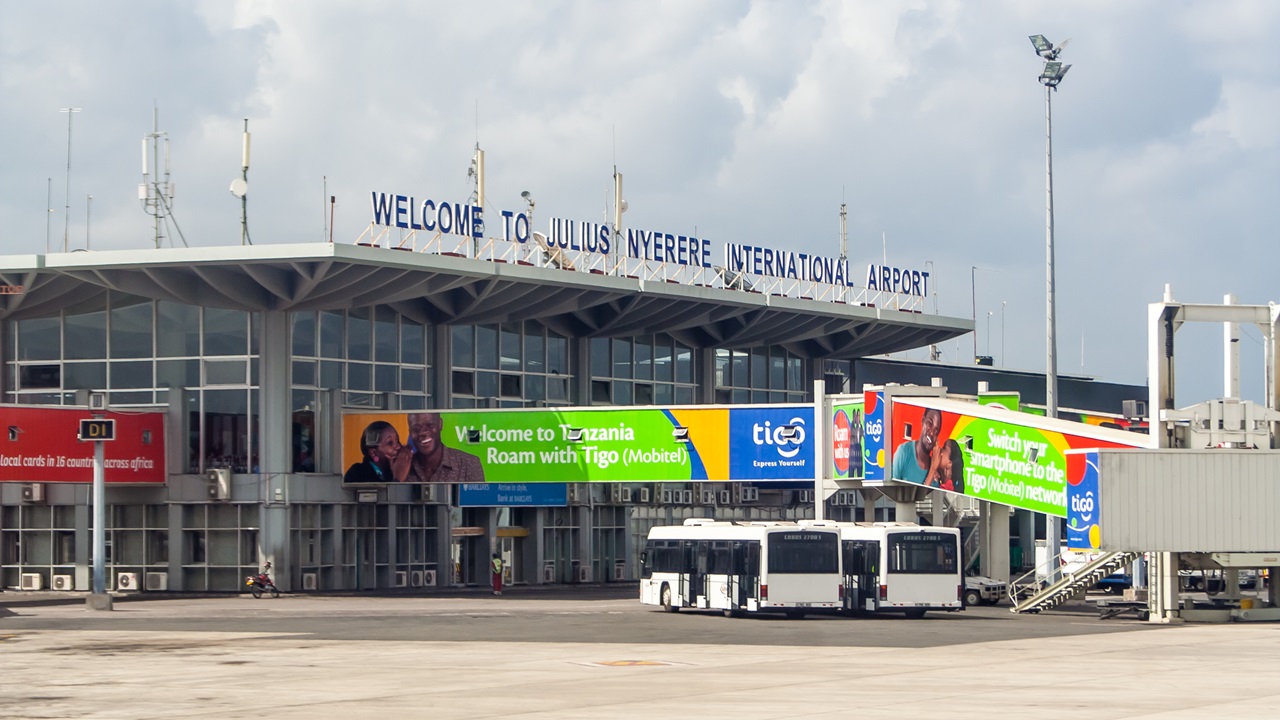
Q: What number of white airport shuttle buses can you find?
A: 2